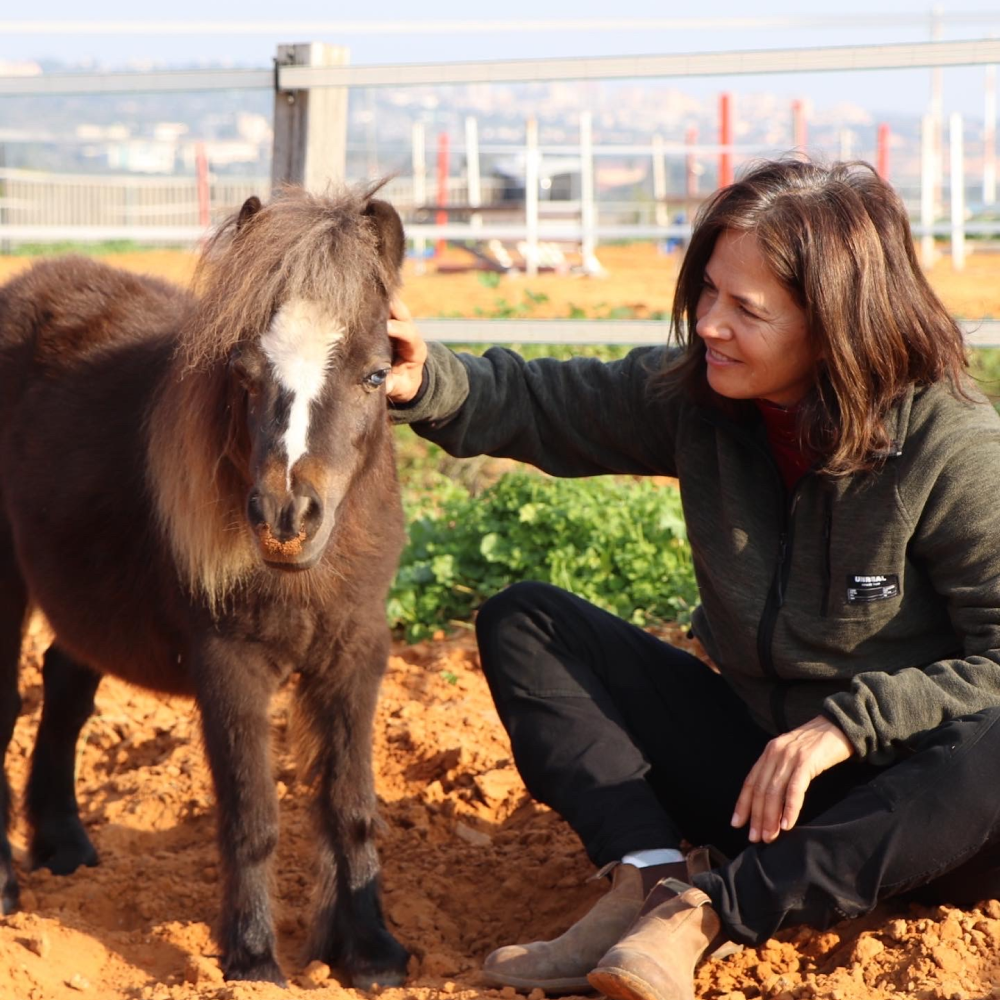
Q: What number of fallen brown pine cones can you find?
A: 0